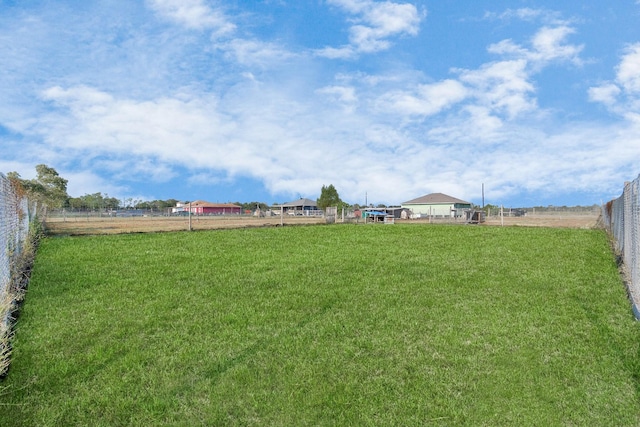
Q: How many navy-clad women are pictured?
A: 0